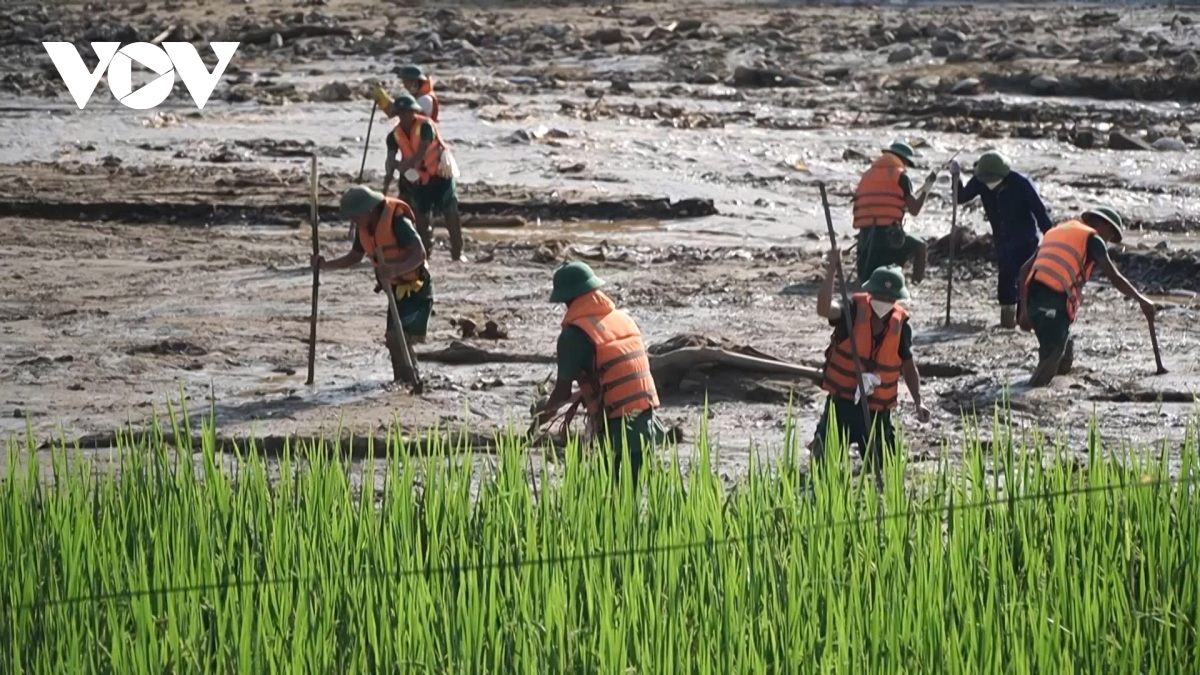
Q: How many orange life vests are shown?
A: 7